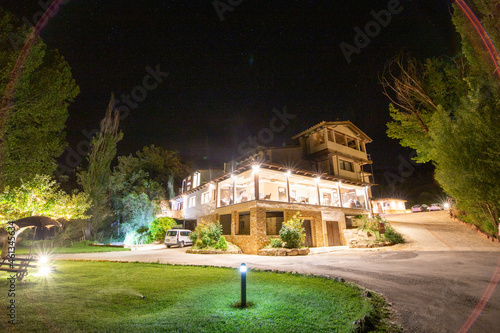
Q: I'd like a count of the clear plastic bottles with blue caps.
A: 0